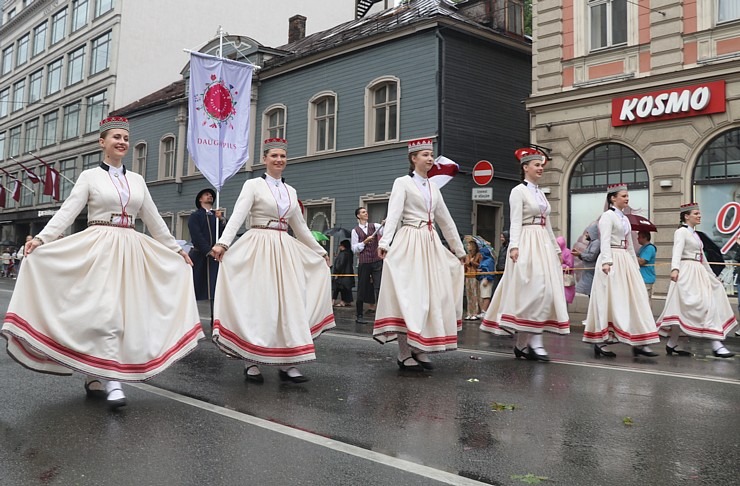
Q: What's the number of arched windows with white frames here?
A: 5